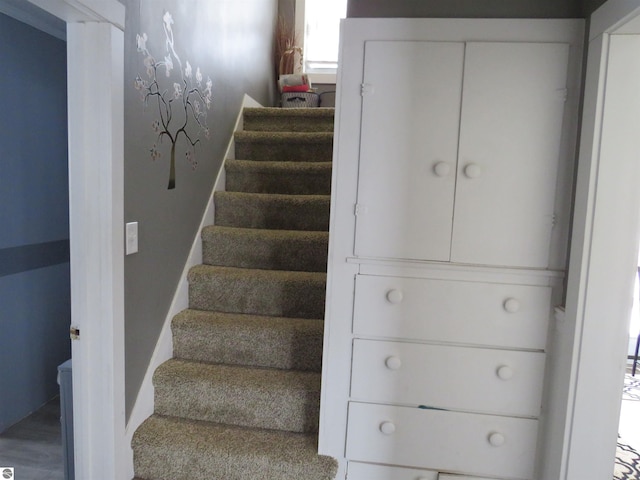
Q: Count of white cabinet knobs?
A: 8